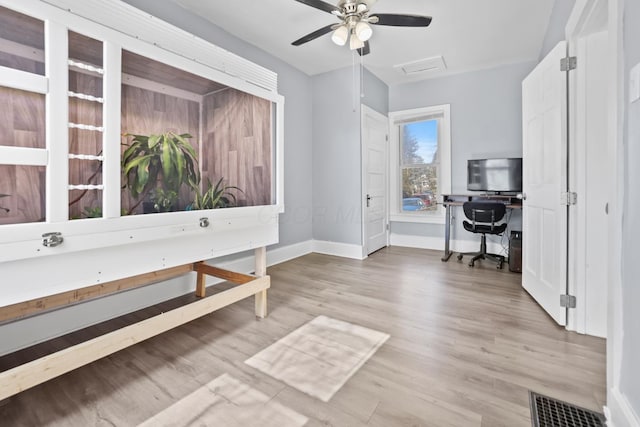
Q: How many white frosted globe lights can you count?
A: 3